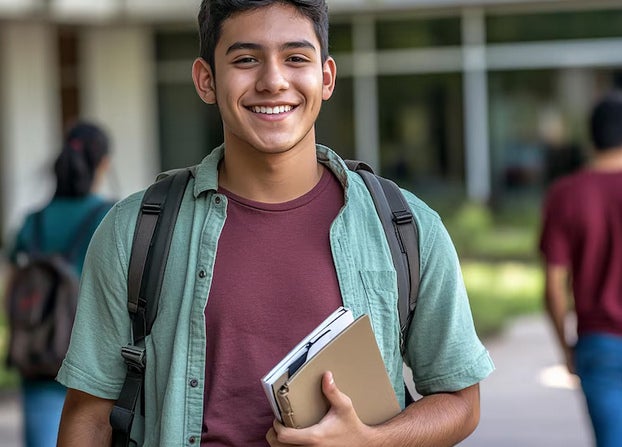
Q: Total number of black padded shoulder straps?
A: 2